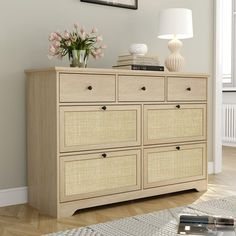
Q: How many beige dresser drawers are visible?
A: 7